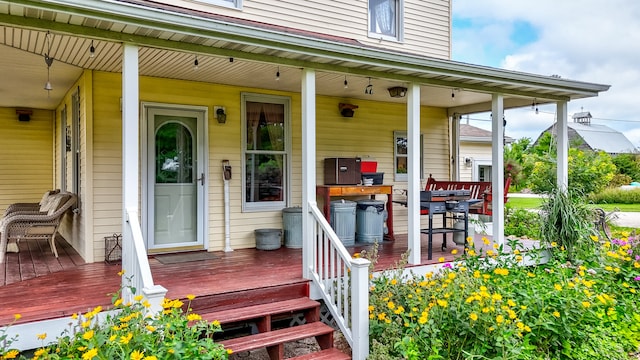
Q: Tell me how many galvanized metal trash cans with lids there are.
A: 3